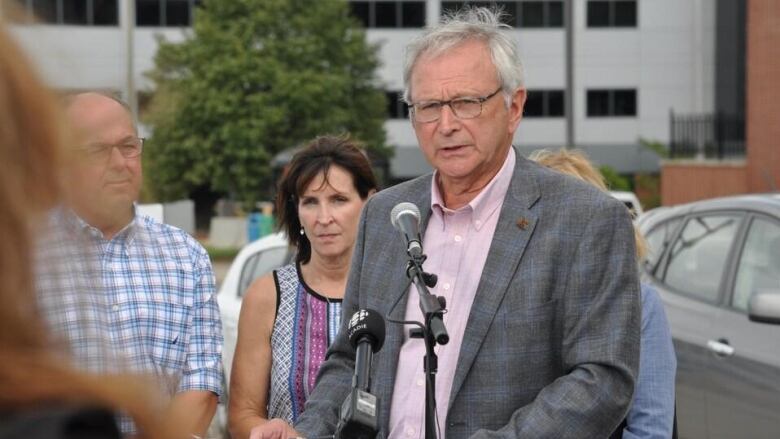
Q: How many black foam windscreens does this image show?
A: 1